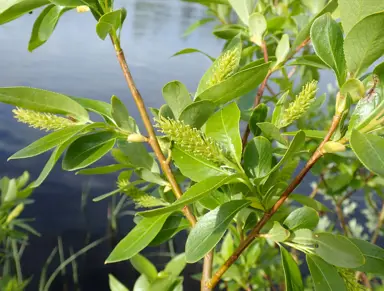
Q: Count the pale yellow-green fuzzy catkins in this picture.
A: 5